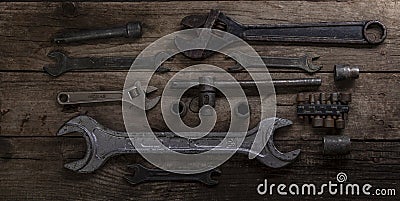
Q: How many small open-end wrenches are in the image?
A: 3